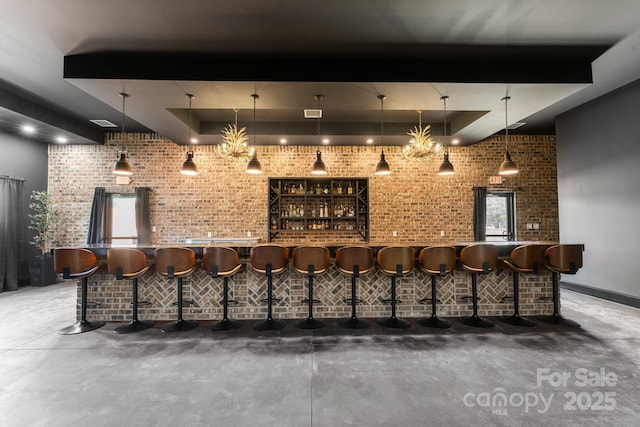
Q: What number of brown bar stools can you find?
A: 12